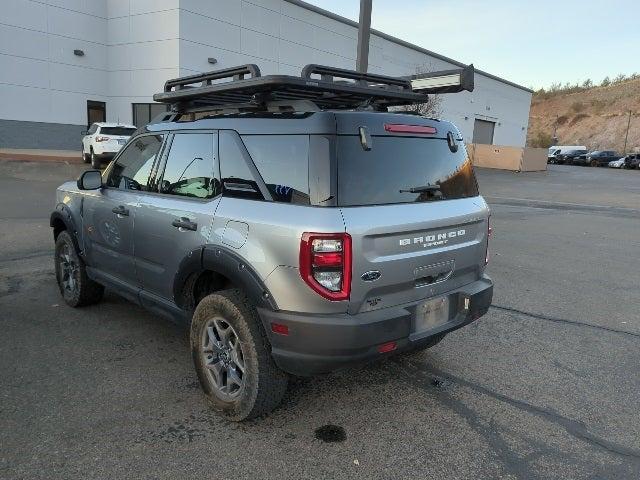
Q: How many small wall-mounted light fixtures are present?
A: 2